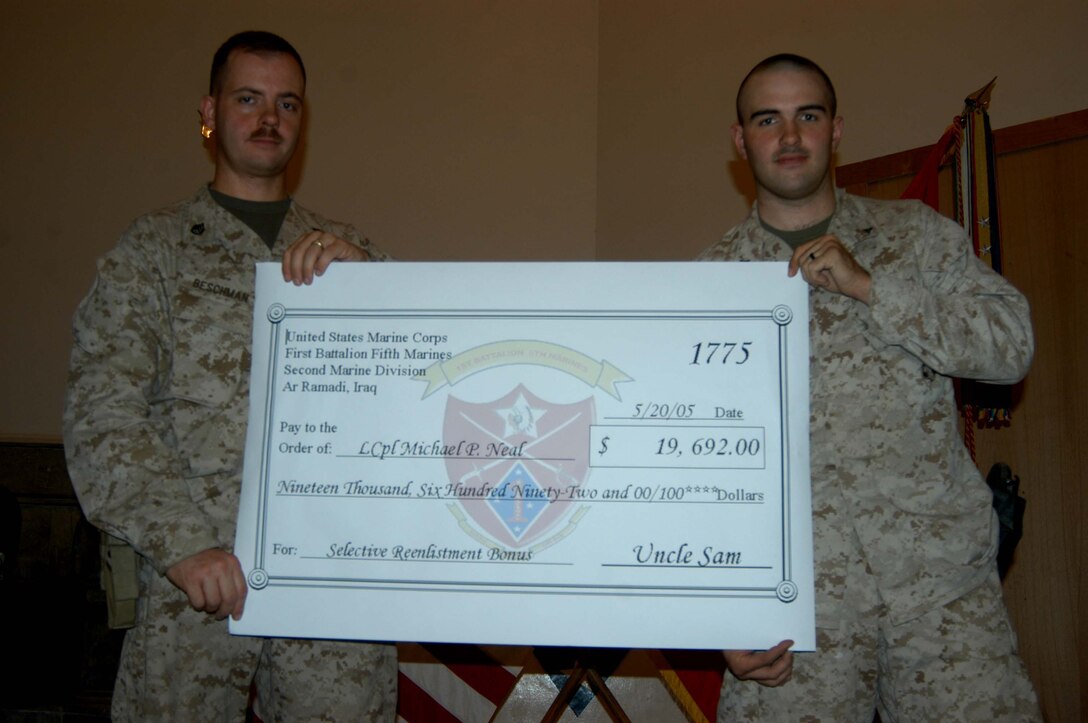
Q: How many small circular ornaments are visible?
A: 4